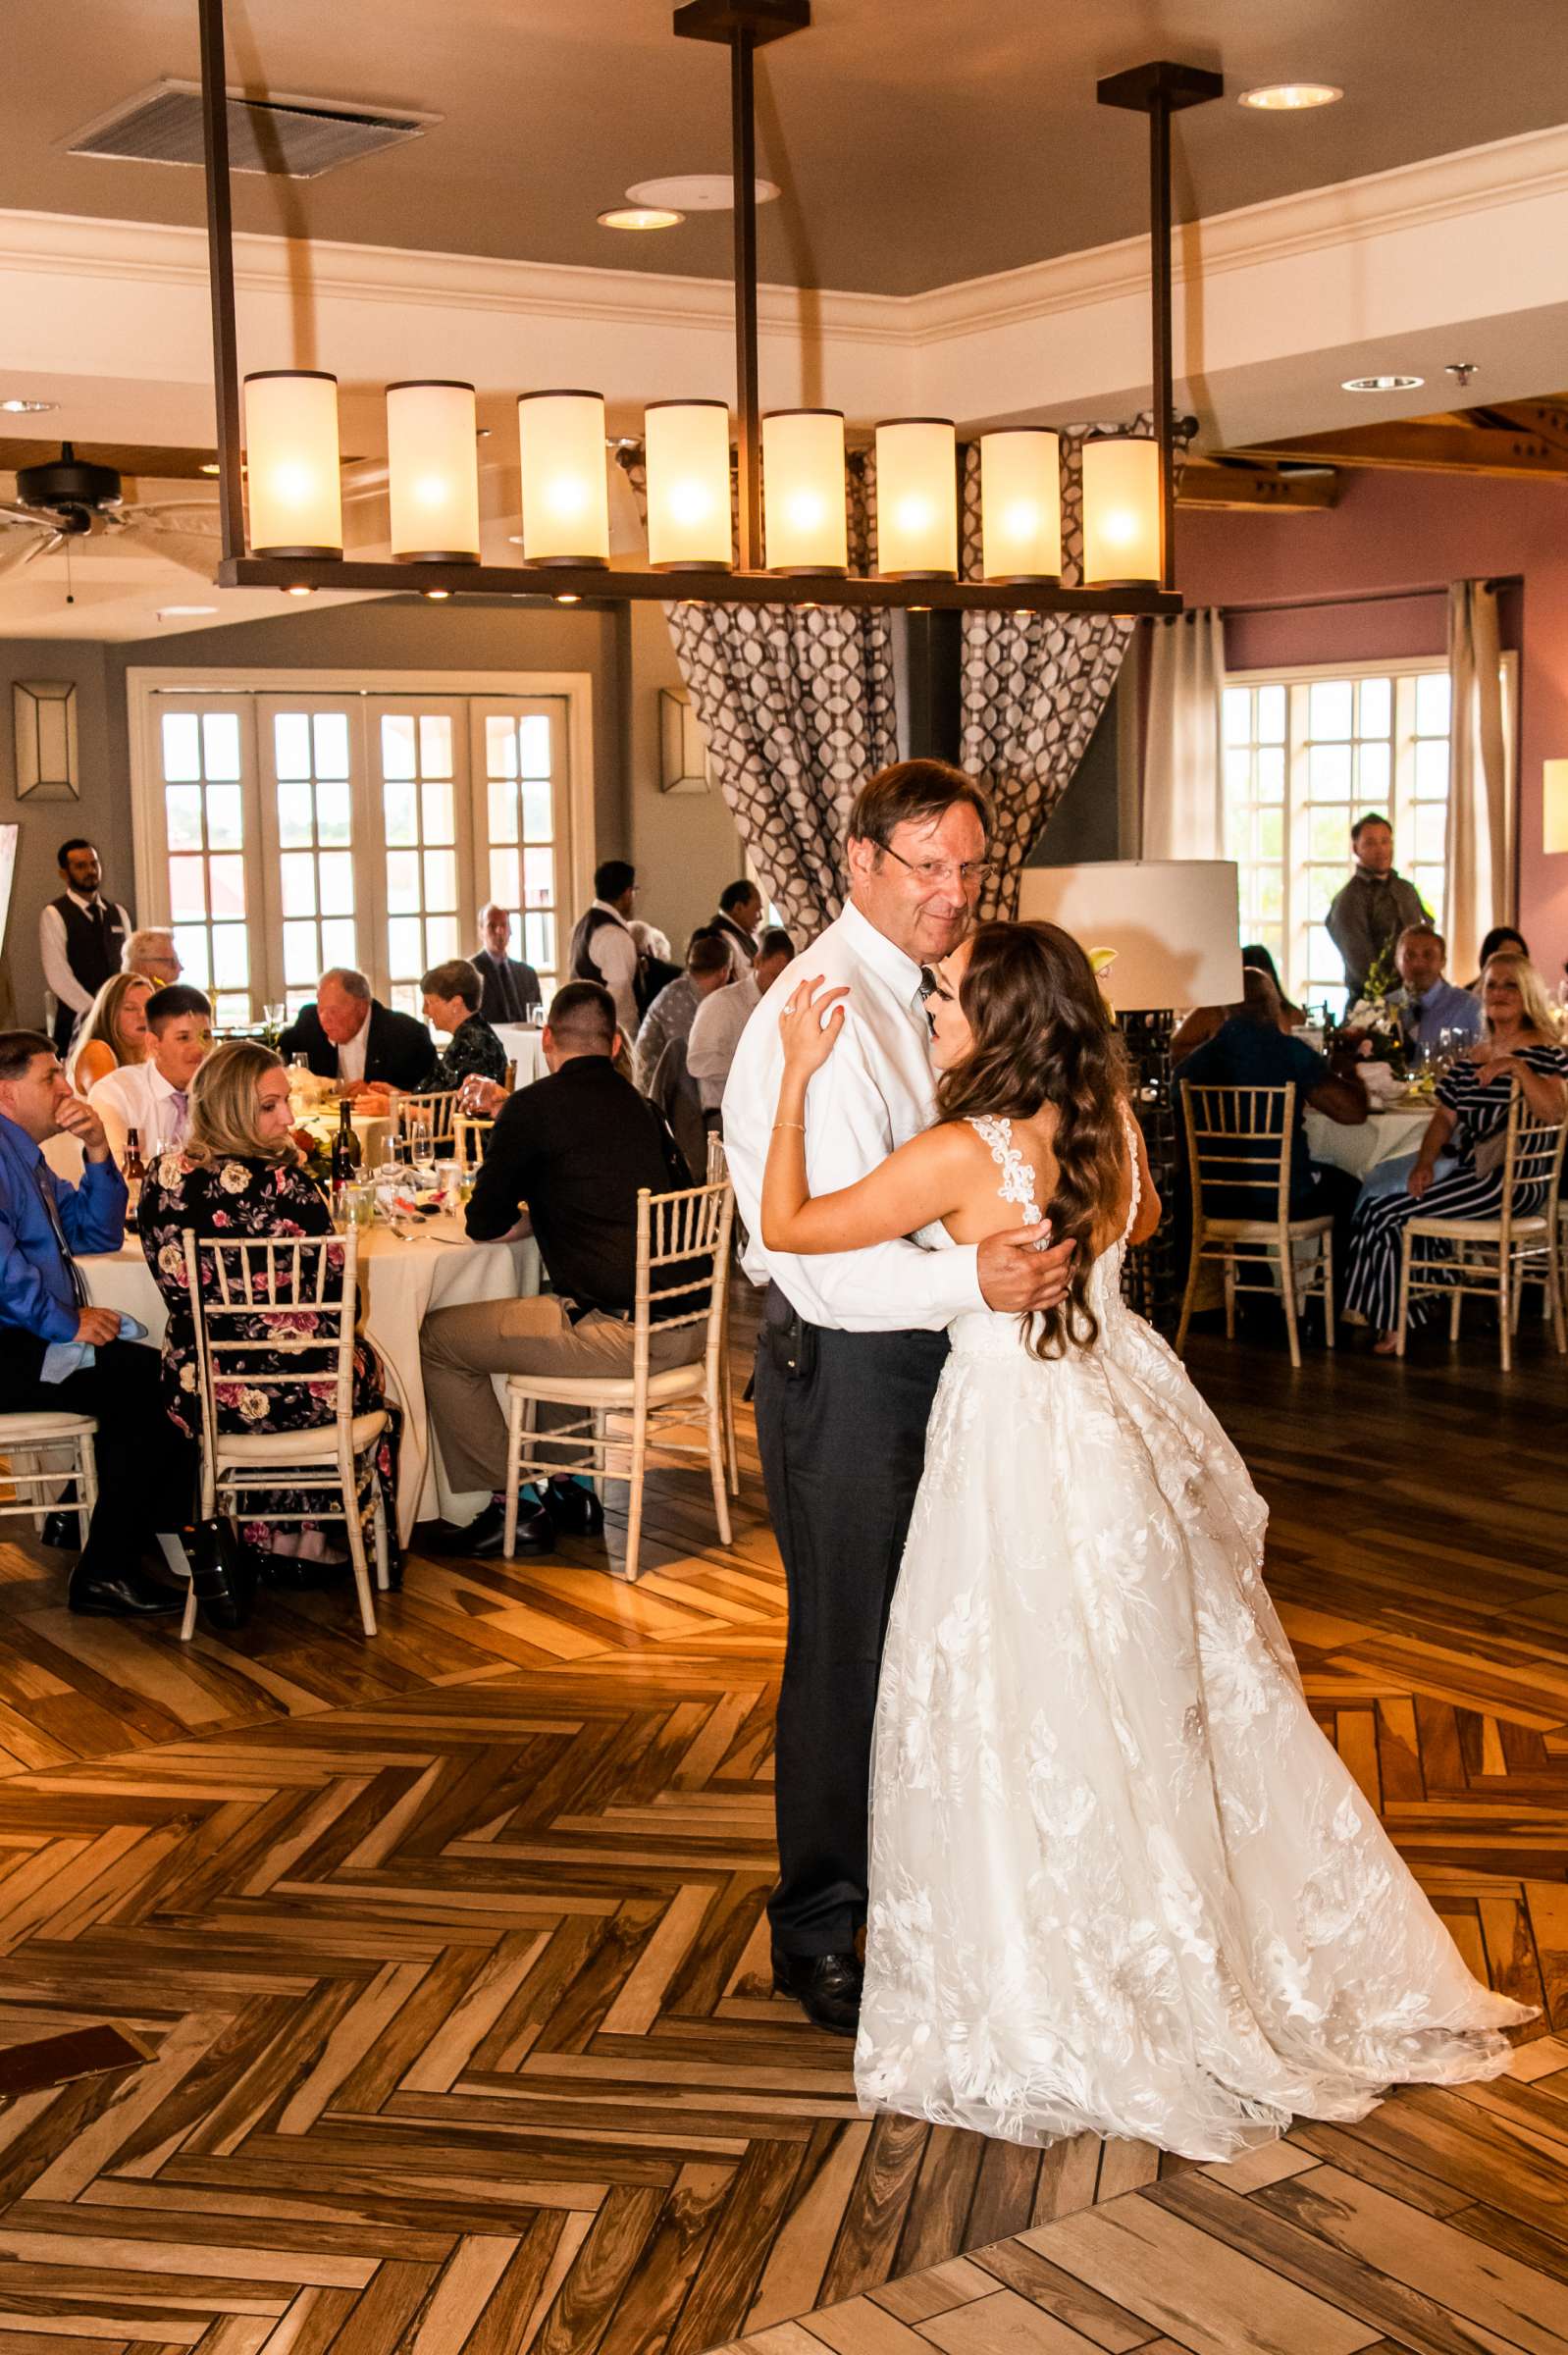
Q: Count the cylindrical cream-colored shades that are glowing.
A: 8